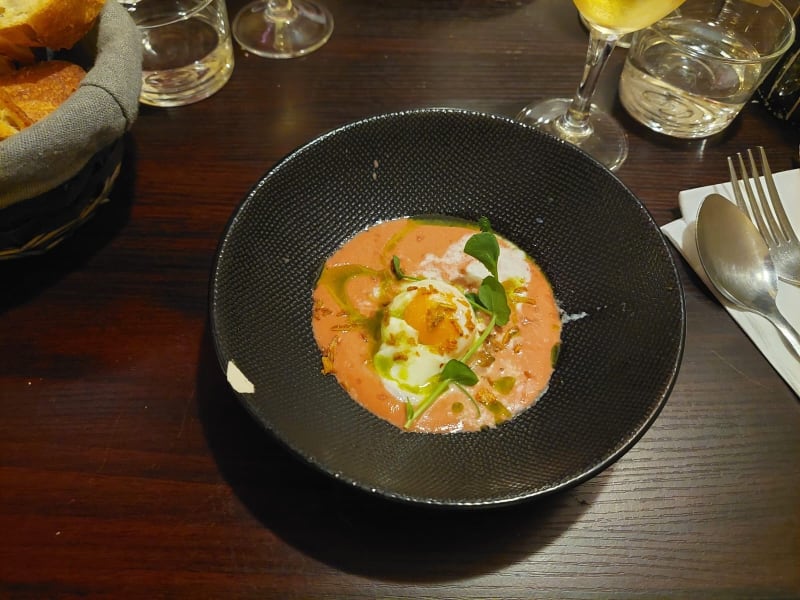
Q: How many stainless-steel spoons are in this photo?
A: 1